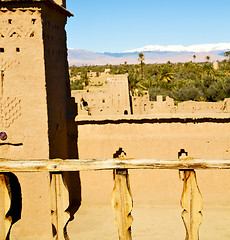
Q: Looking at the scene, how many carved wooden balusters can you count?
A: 4